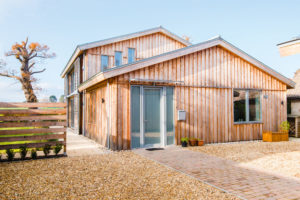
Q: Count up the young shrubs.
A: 5